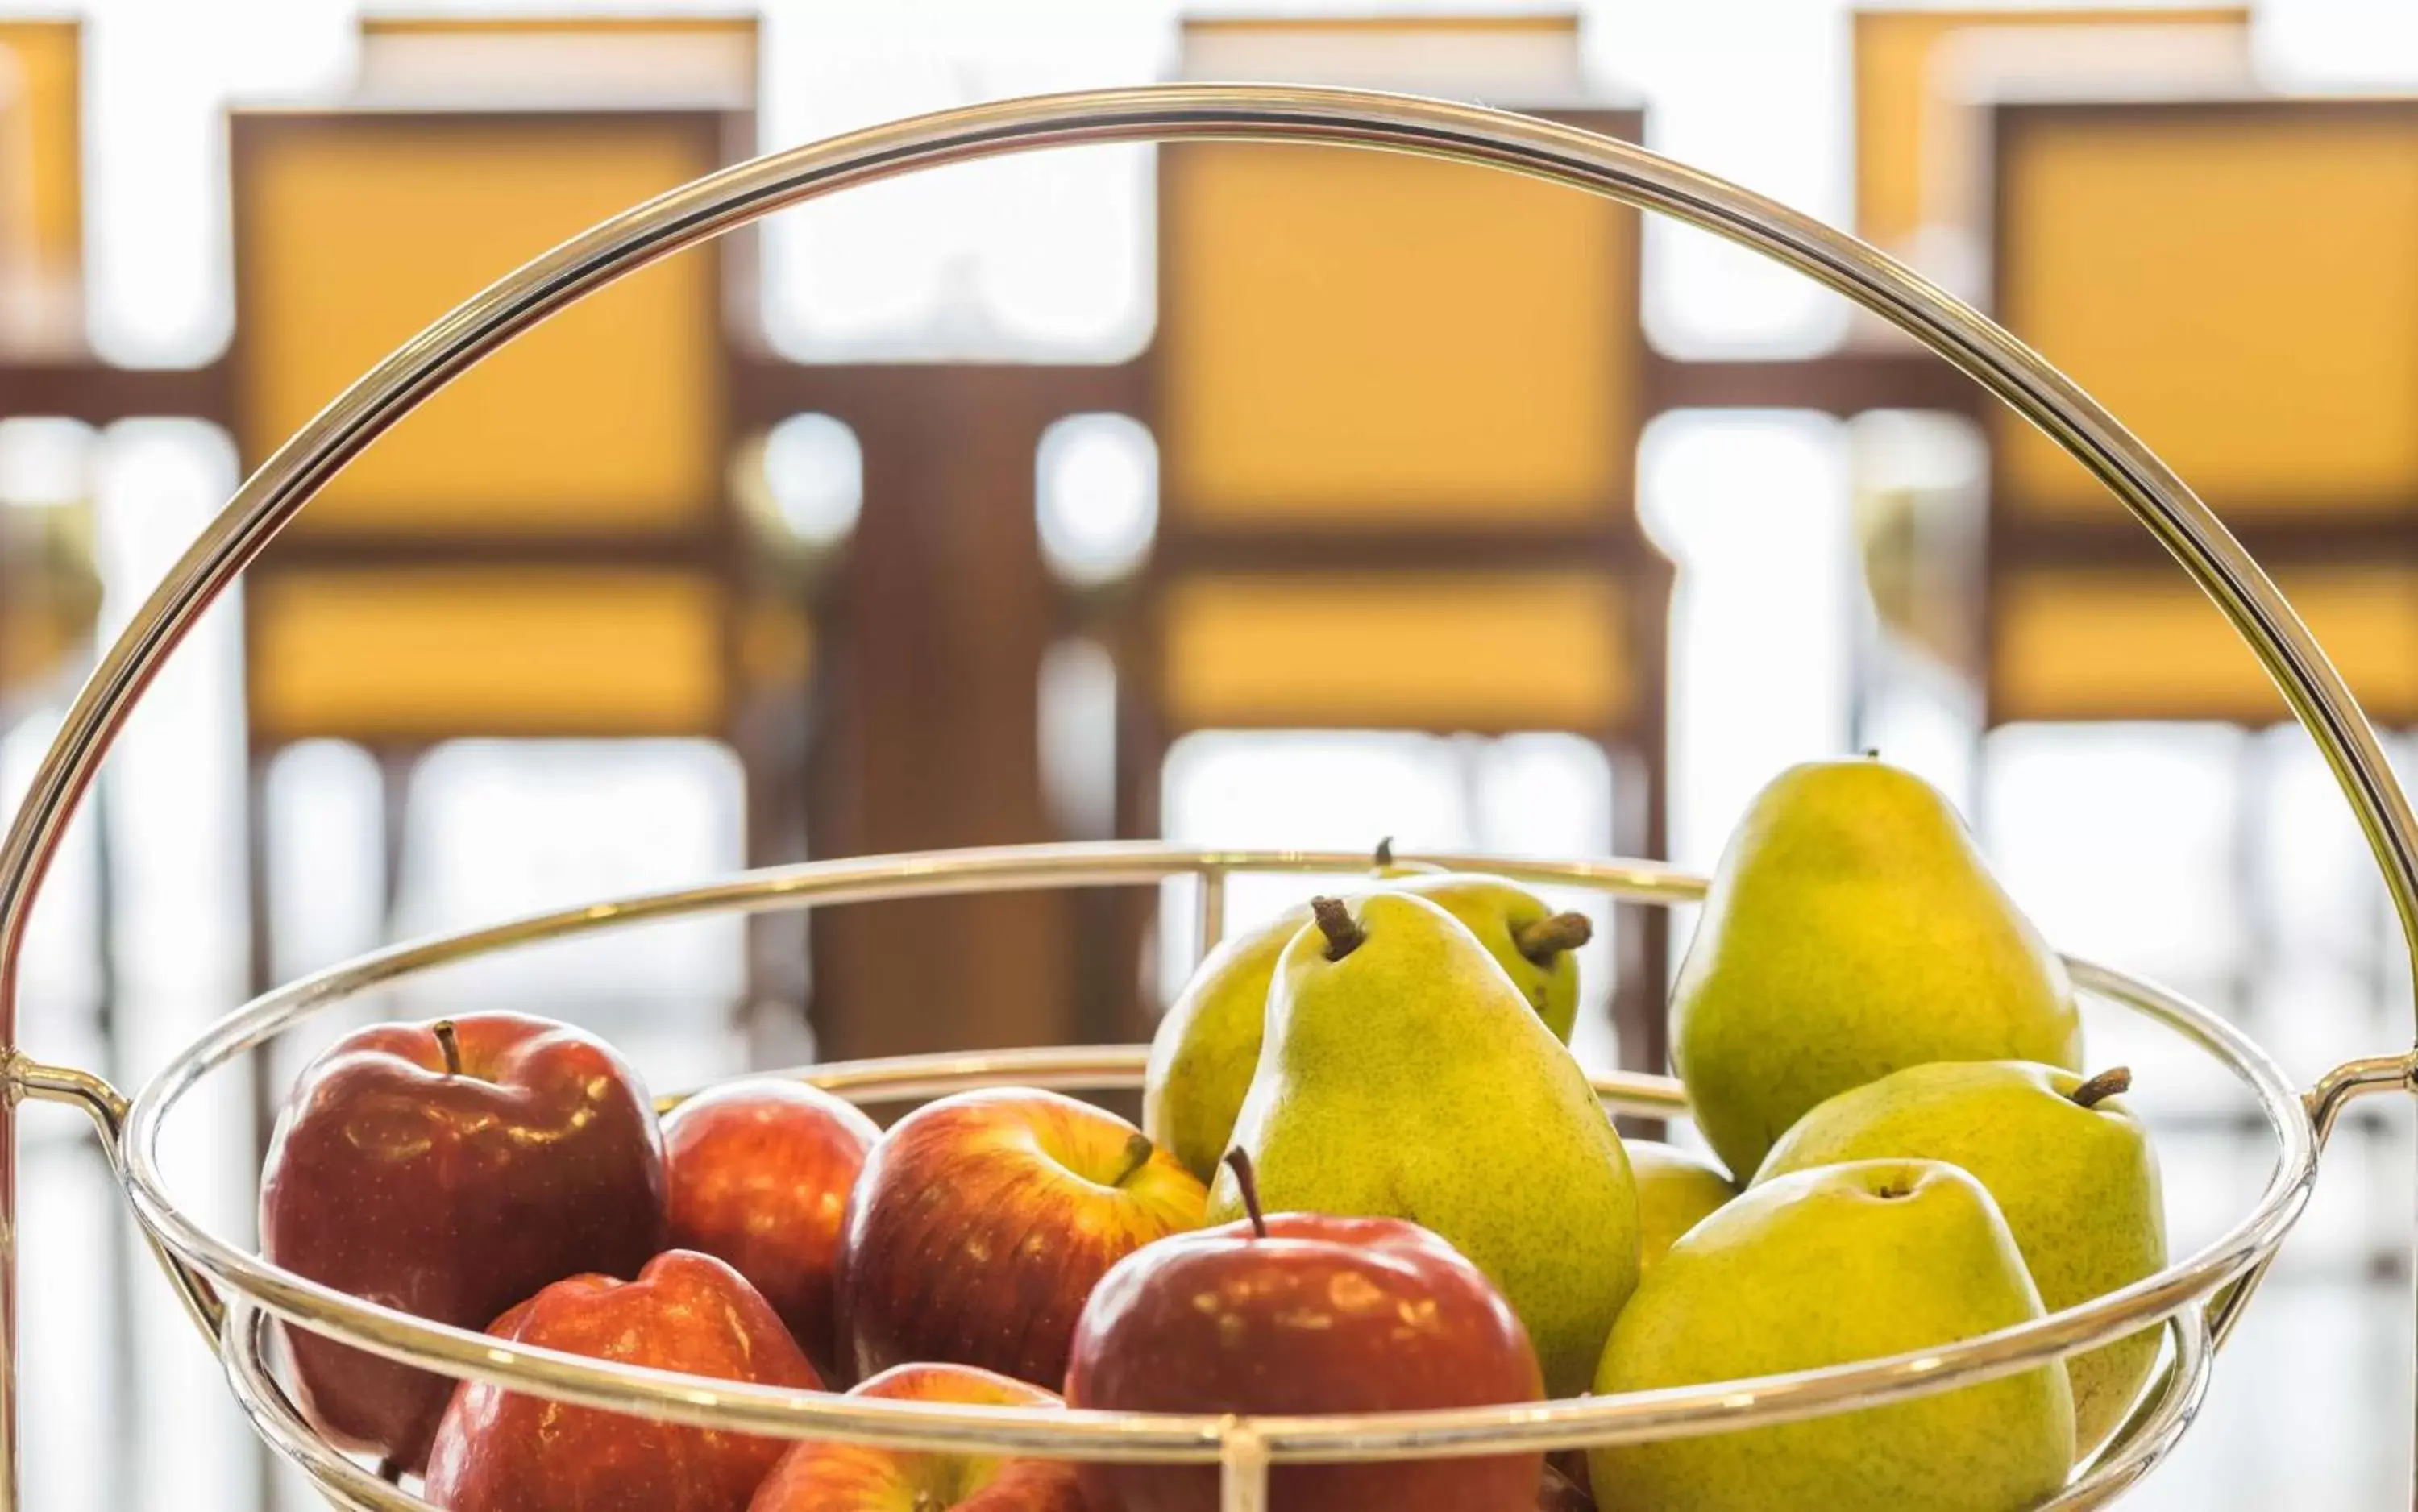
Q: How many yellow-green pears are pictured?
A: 7